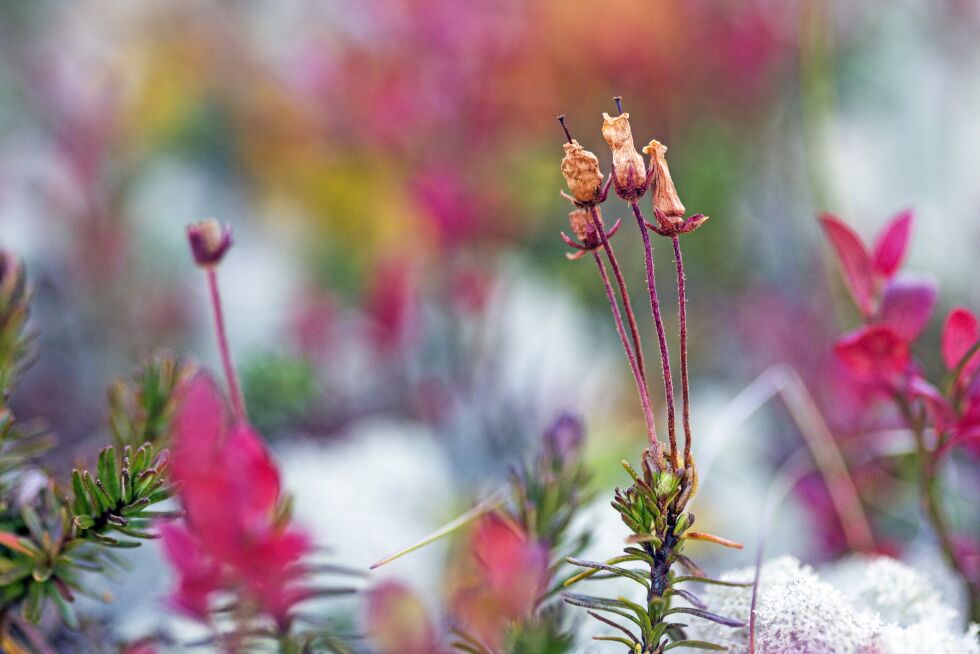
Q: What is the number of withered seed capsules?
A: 4